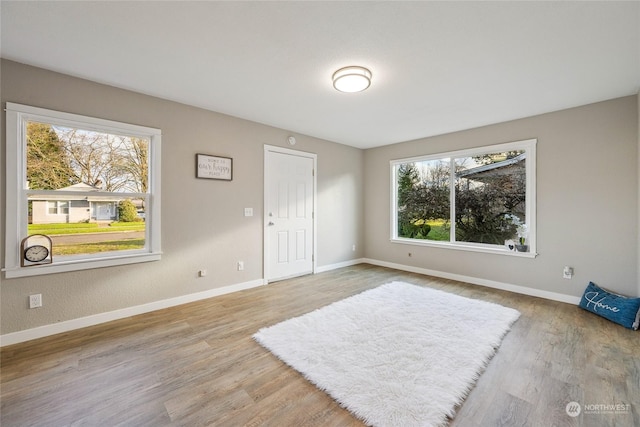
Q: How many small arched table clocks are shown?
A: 1